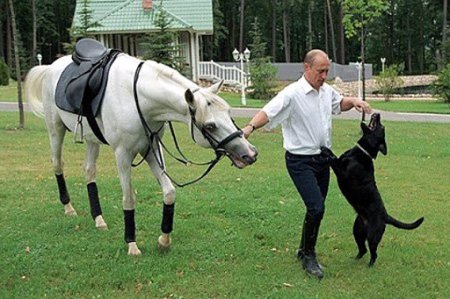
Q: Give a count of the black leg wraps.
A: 4